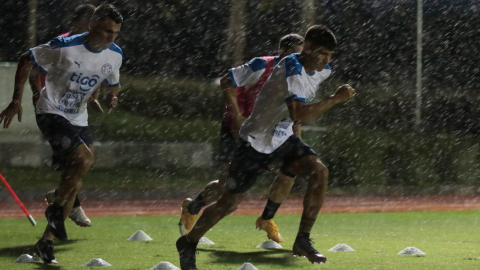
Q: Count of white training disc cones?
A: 9